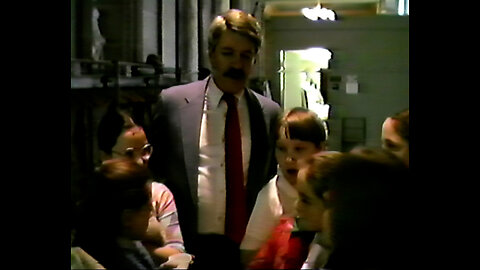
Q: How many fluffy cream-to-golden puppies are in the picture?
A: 0